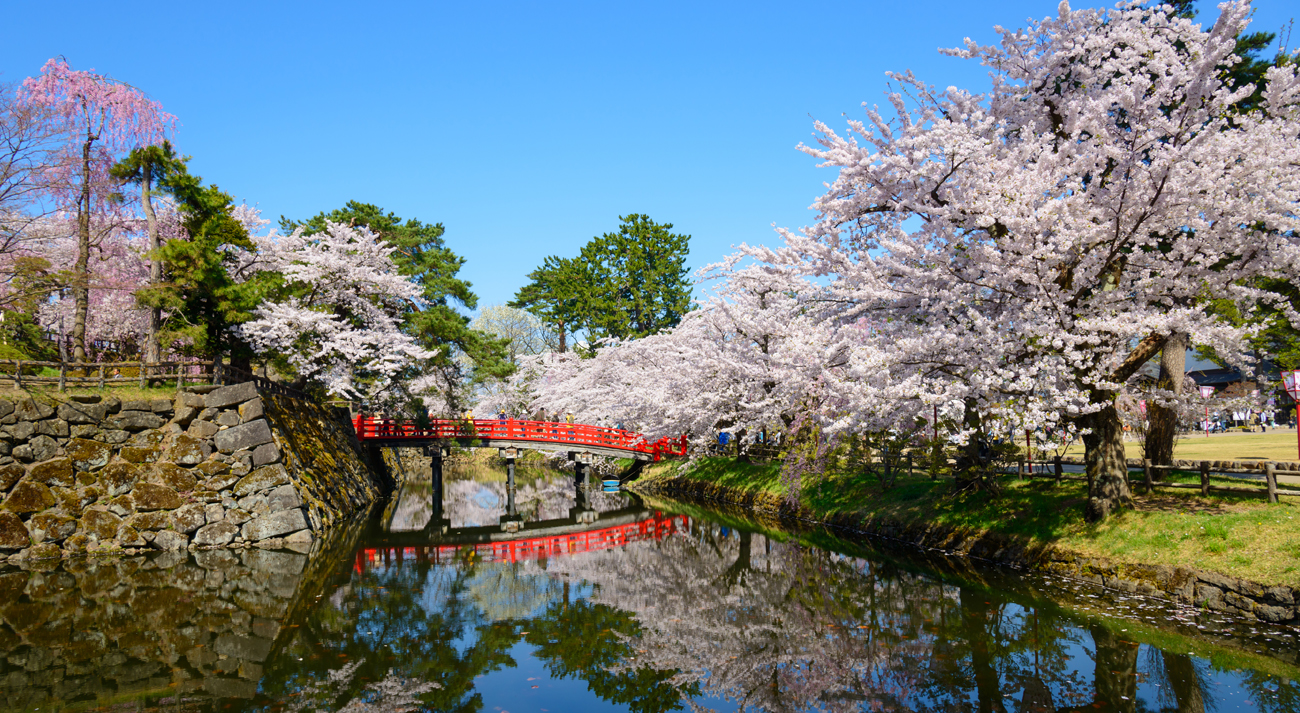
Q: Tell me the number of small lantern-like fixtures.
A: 2